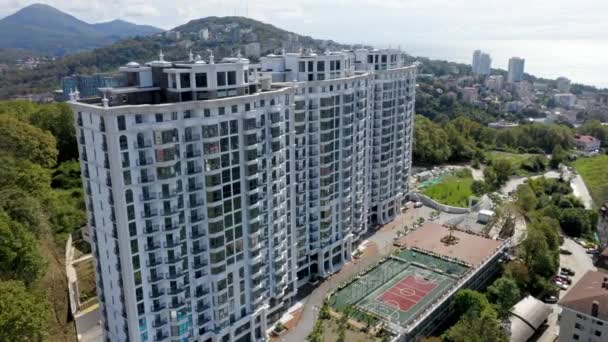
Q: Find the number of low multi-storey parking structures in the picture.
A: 1